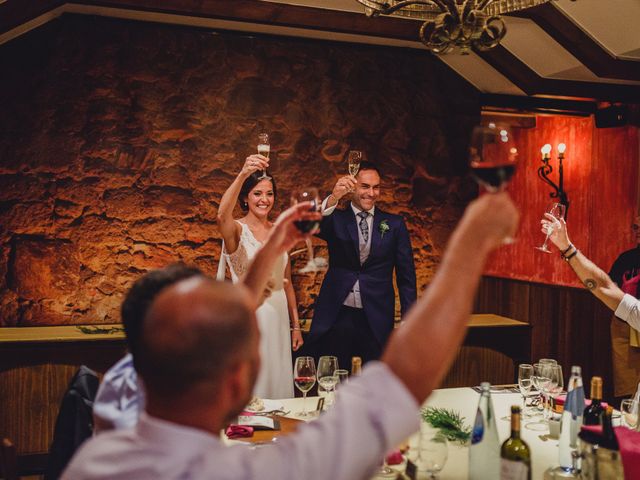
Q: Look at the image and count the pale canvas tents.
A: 0